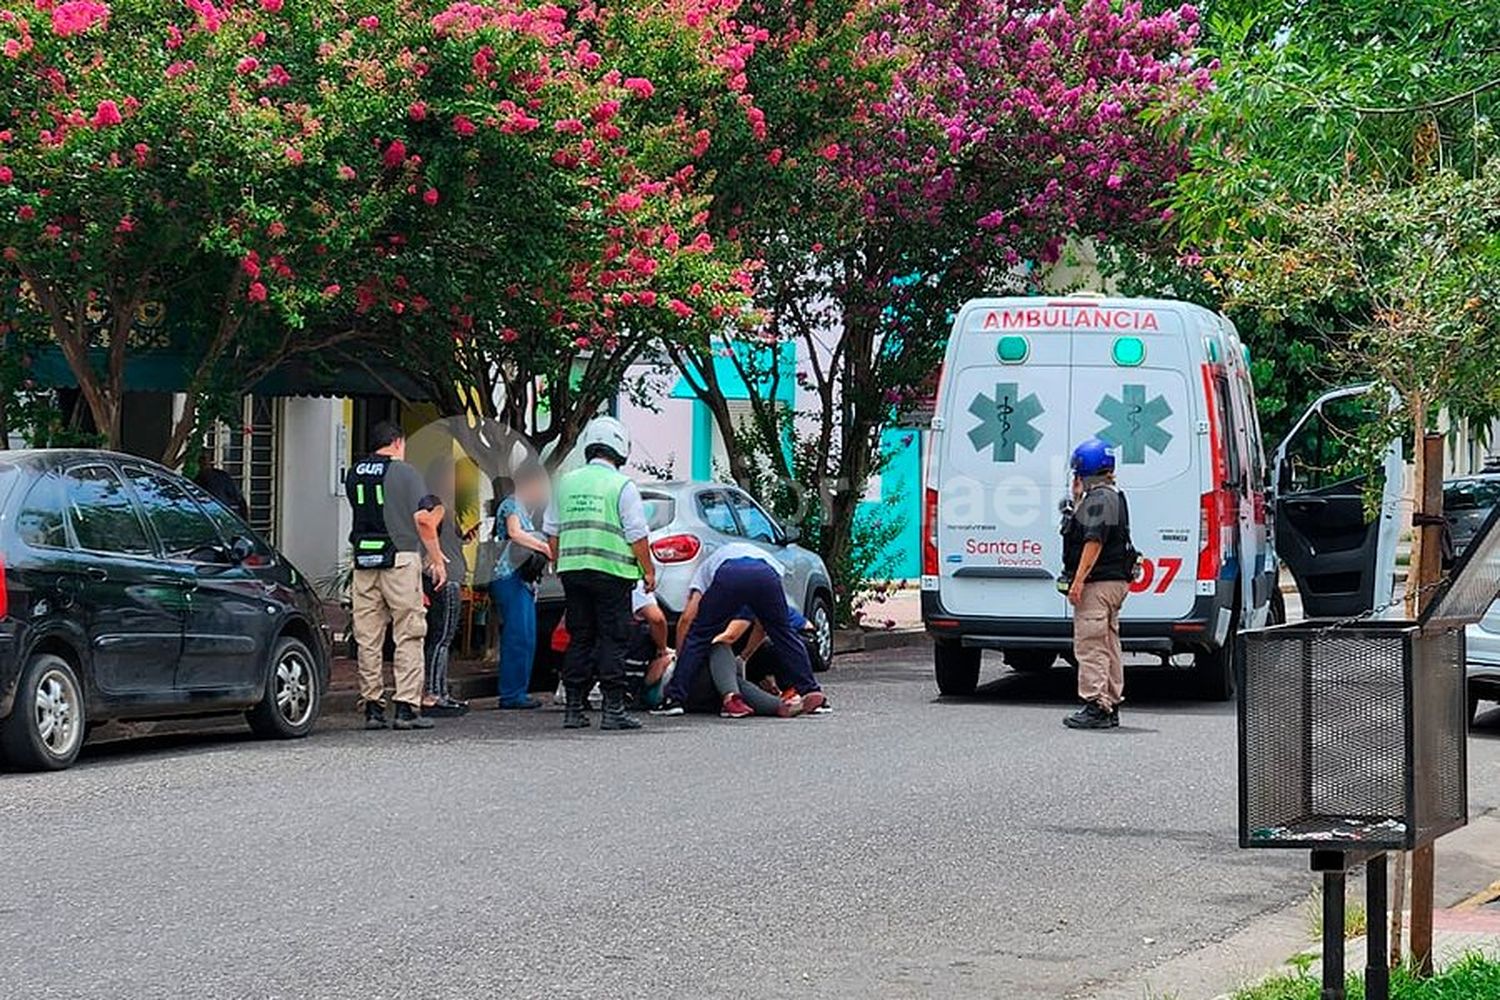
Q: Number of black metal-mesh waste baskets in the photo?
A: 1